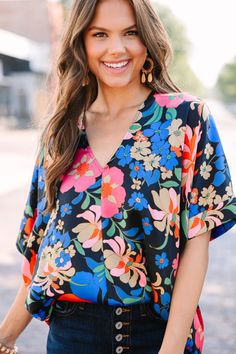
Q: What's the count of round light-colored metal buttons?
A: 4